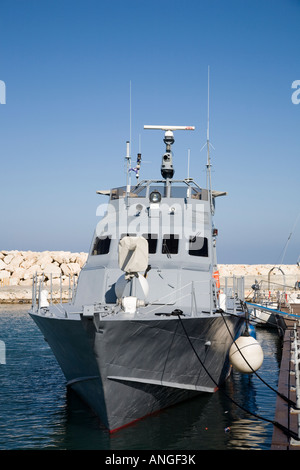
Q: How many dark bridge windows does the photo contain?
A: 4